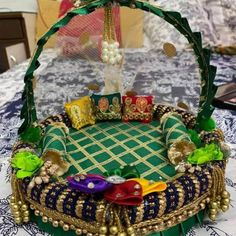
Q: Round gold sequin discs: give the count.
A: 5